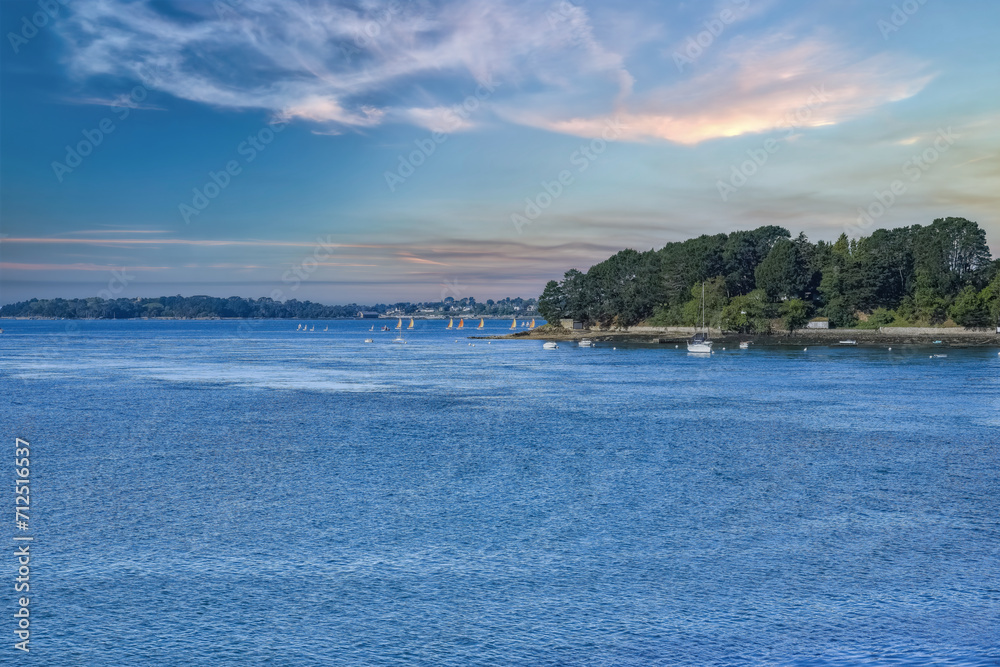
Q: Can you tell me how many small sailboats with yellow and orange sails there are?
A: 7